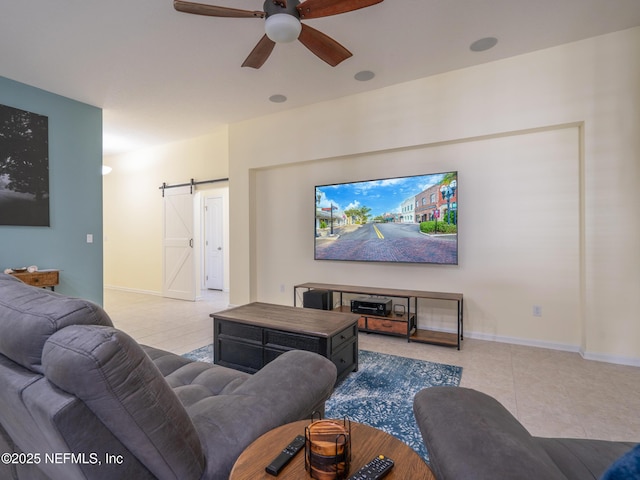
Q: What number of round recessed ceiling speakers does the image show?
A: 3